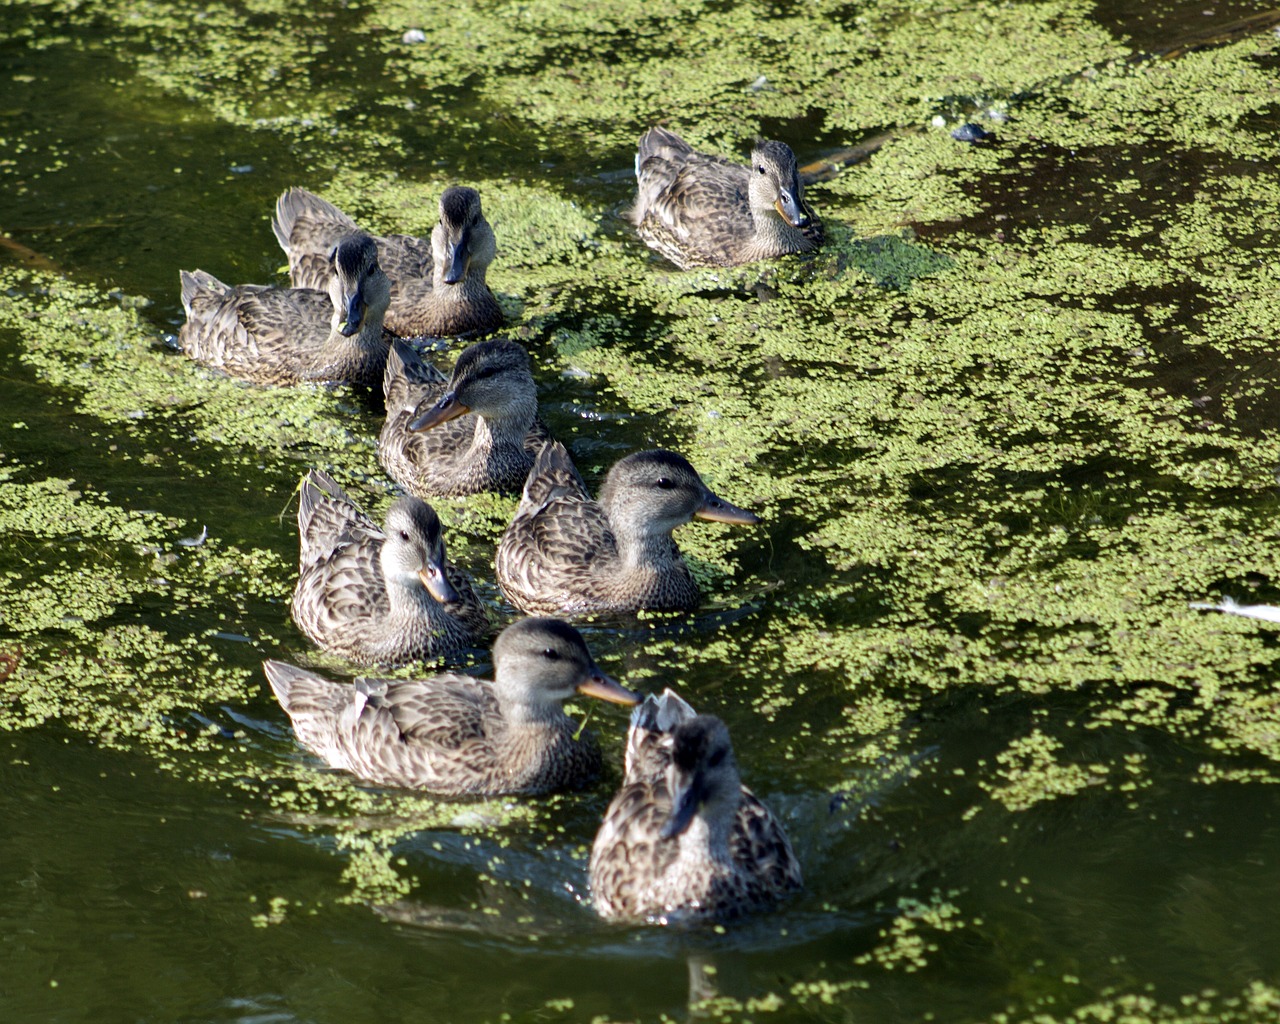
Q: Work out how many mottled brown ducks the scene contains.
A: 8